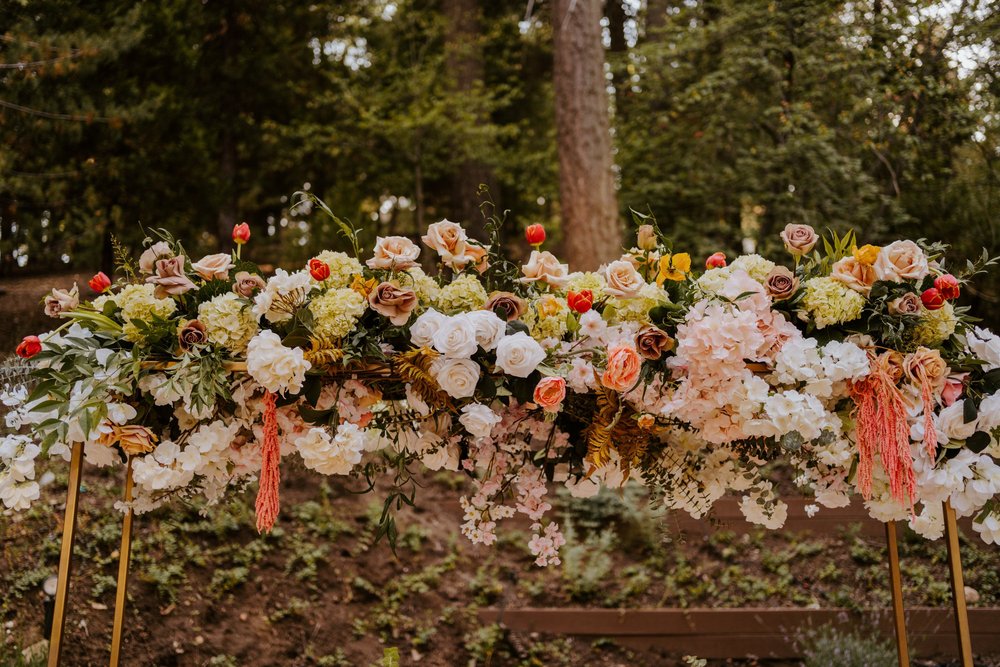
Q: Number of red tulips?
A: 9